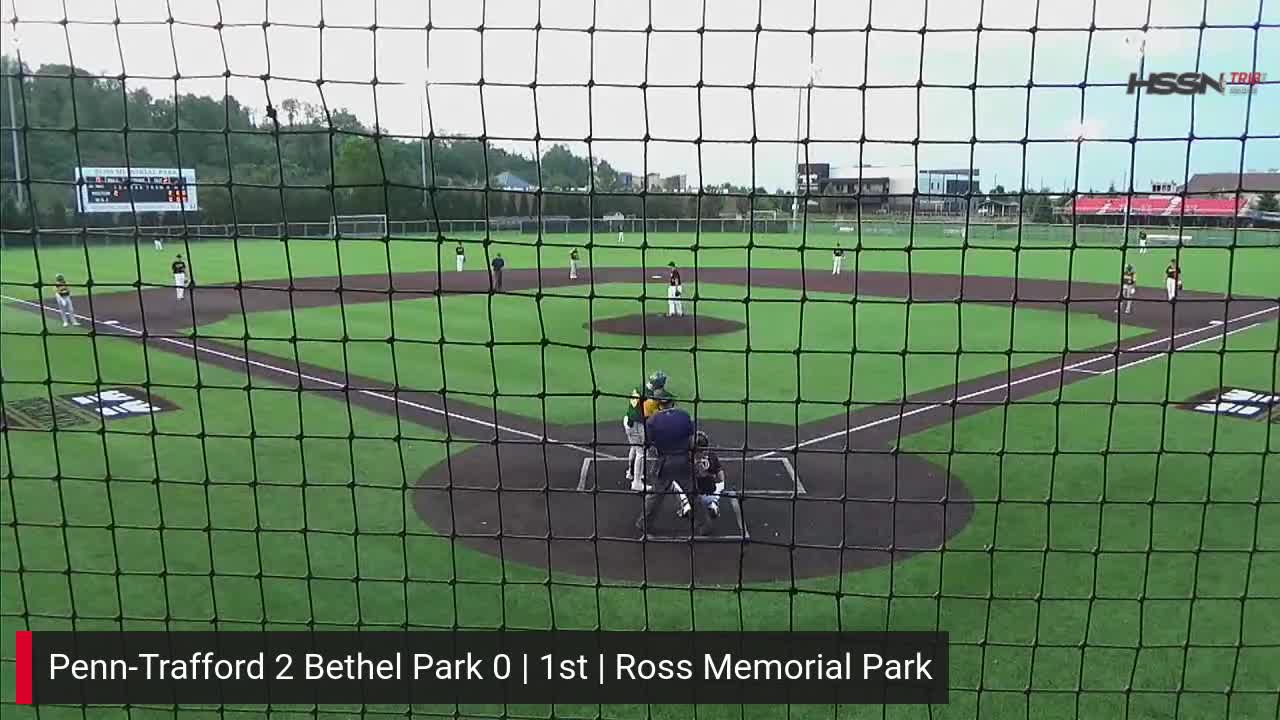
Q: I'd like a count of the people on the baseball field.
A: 15